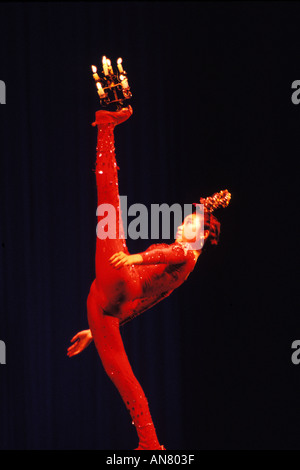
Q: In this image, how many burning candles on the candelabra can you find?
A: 6